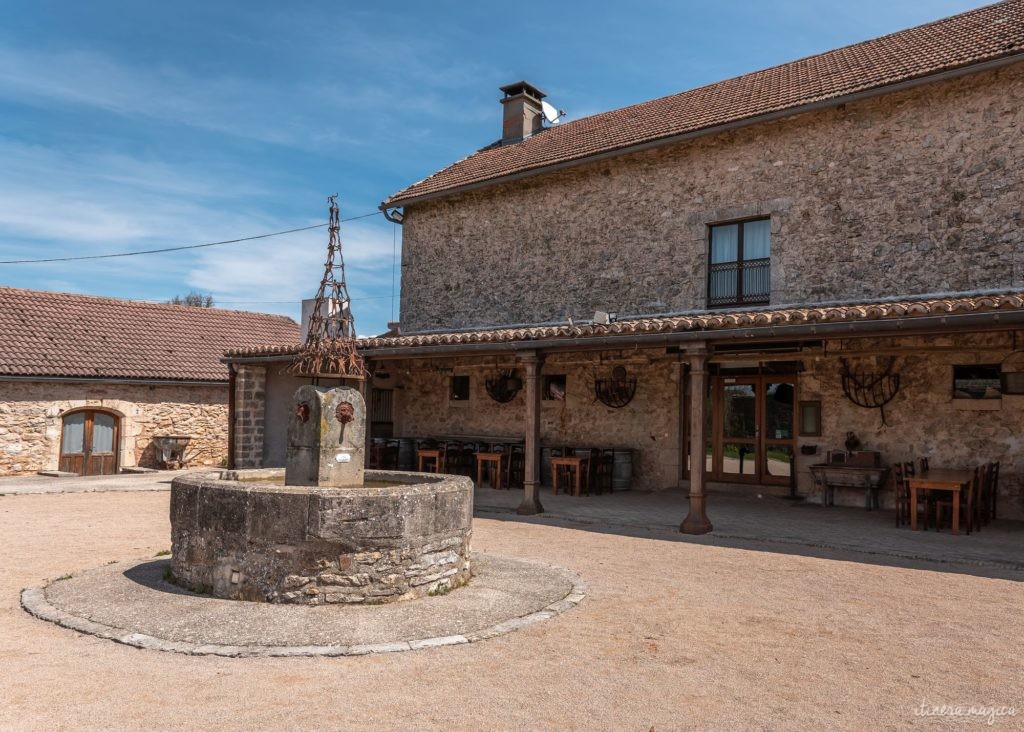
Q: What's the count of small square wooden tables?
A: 3